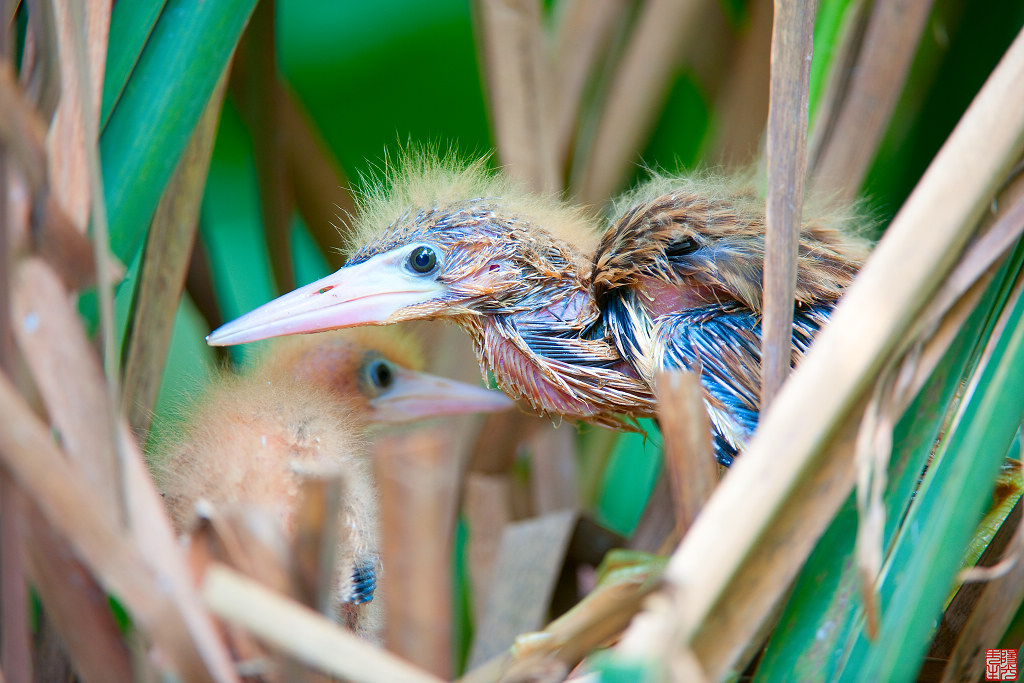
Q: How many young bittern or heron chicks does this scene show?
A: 2